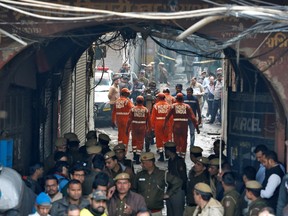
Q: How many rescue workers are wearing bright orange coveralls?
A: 5